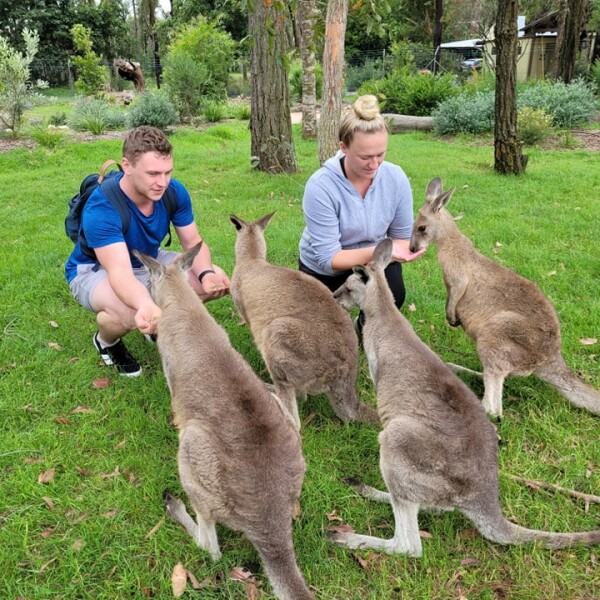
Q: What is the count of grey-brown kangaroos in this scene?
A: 4